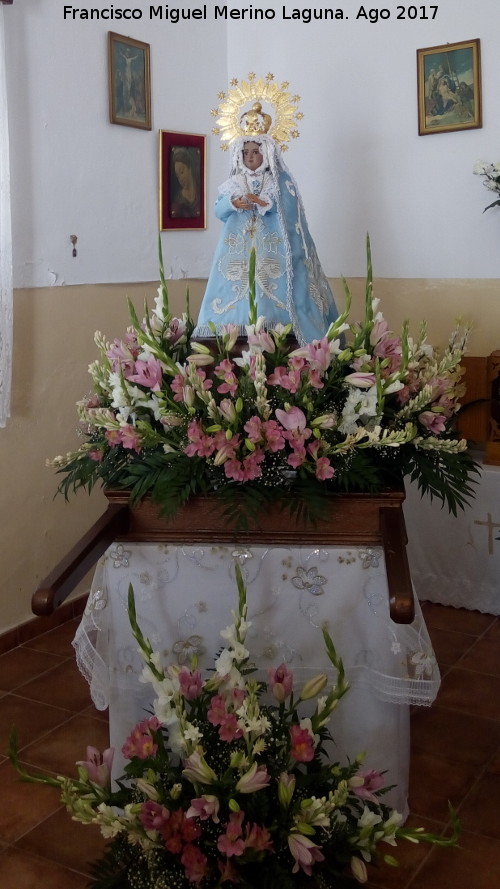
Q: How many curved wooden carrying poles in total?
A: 2